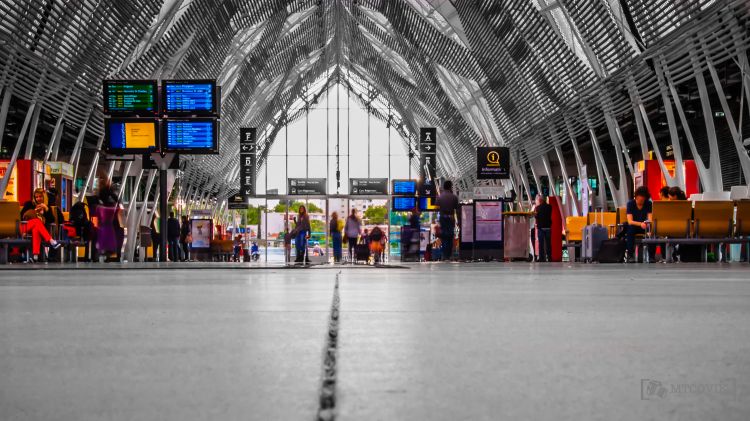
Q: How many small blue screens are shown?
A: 2